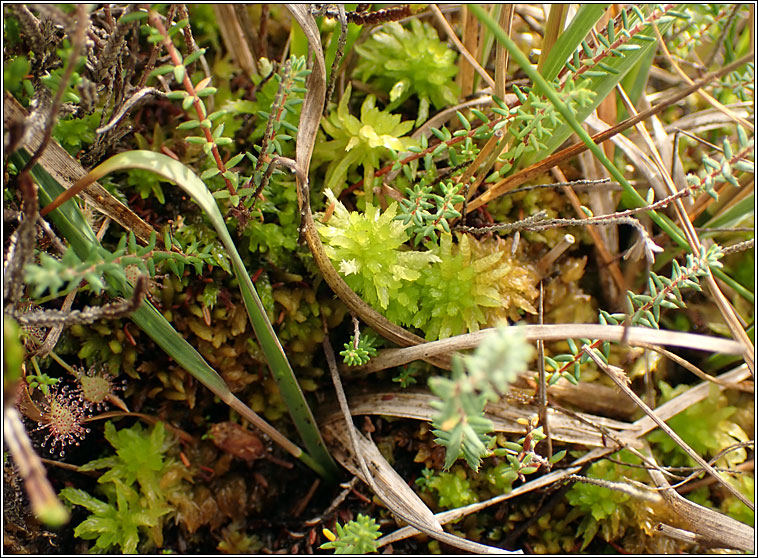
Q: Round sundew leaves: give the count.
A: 2